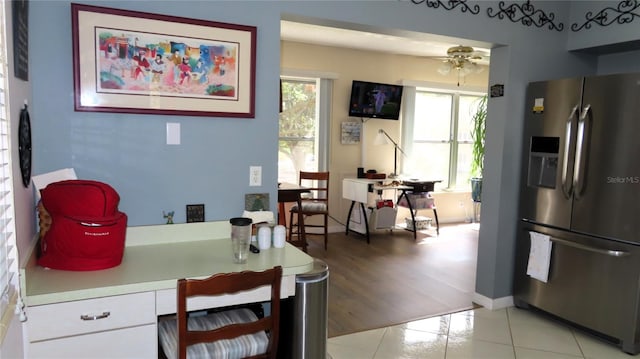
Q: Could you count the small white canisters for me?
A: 2